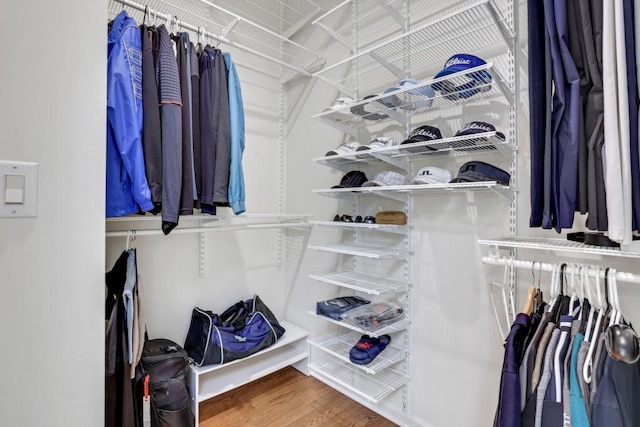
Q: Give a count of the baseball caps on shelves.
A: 12